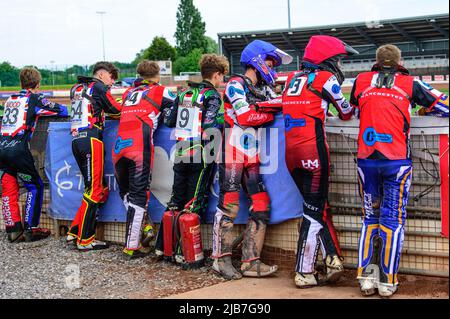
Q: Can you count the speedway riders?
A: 7